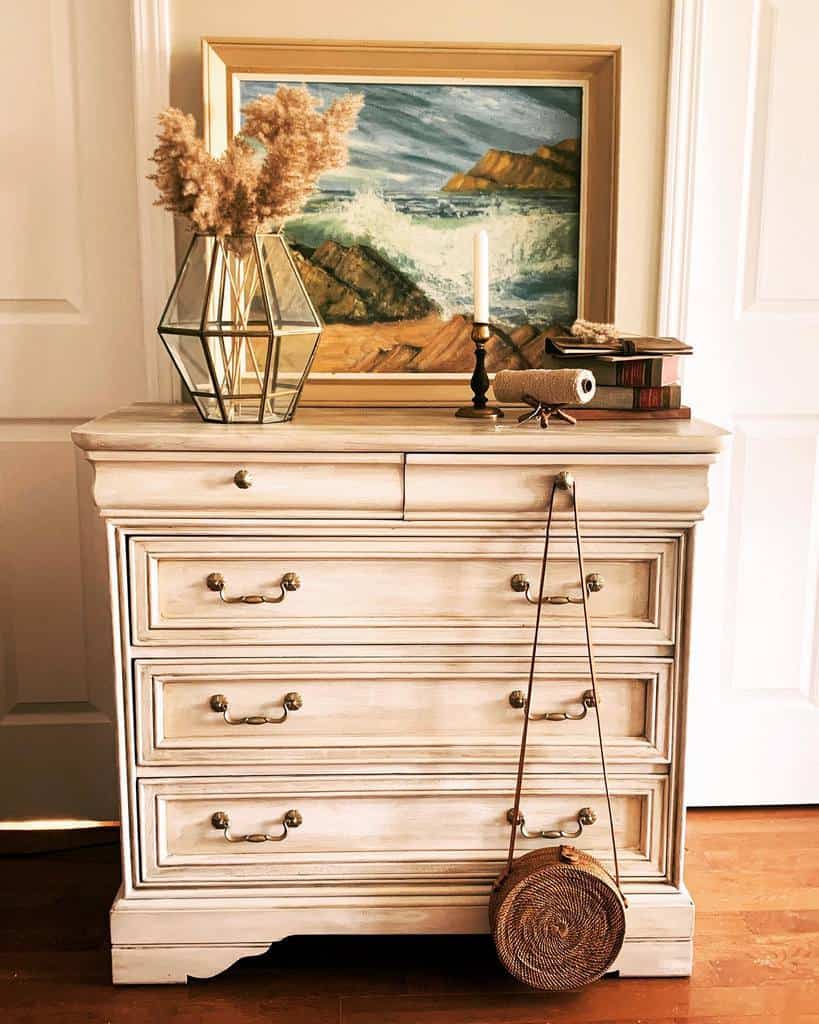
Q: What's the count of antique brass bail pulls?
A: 6